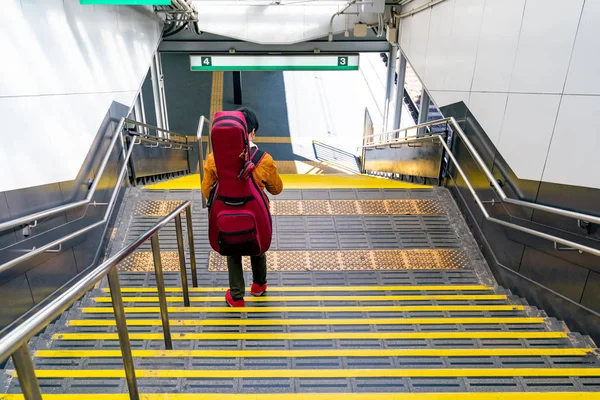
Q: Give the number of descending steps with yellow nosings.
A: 8